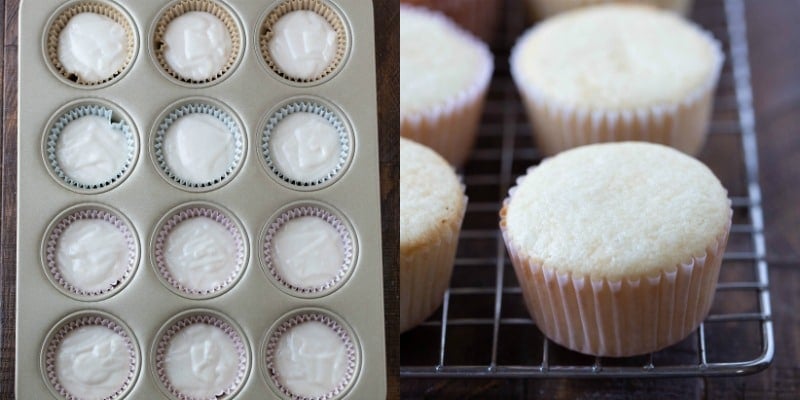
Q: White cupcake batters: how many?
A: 12